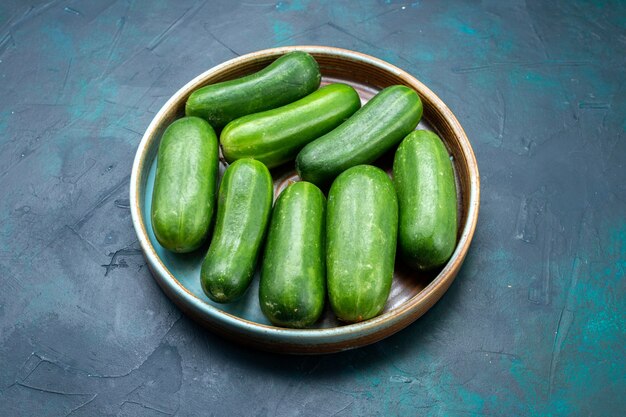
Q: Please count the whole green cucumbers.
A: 8